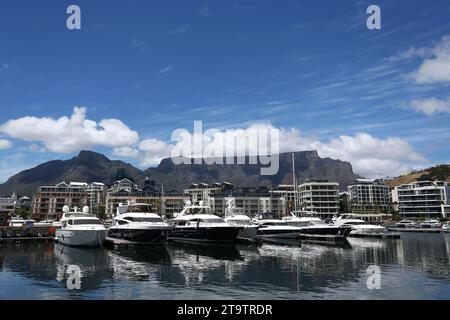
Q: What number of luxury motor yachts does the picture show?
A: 7